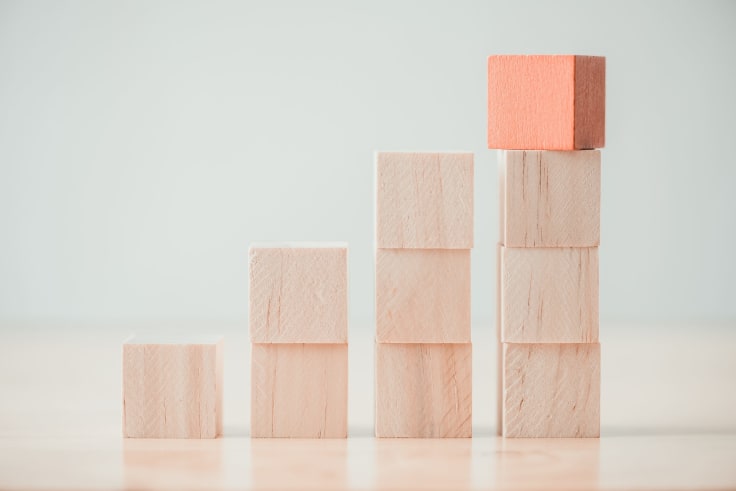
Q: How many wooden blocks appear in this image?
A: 10